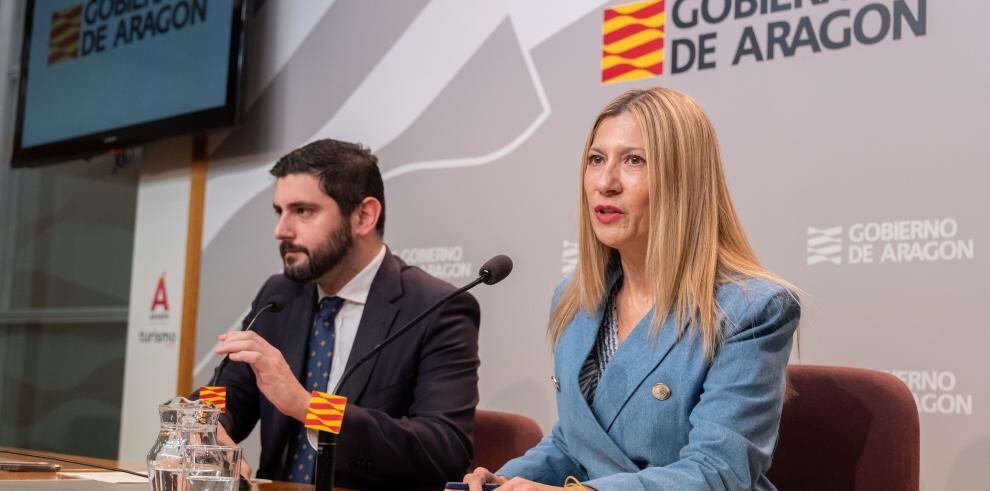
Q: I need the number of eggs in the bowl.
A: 0